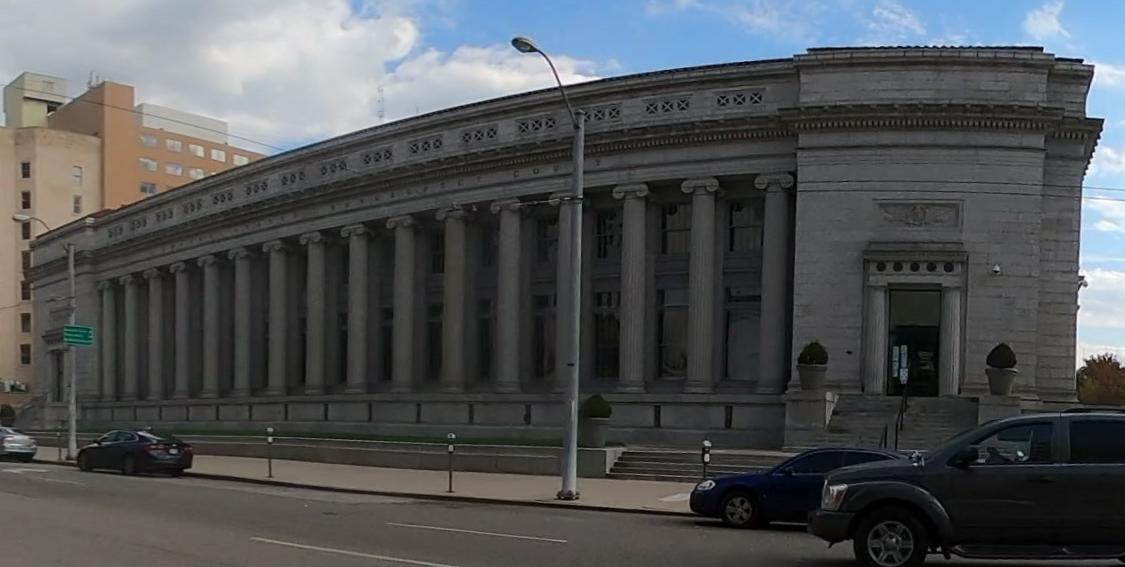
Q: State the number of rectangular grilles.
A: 15